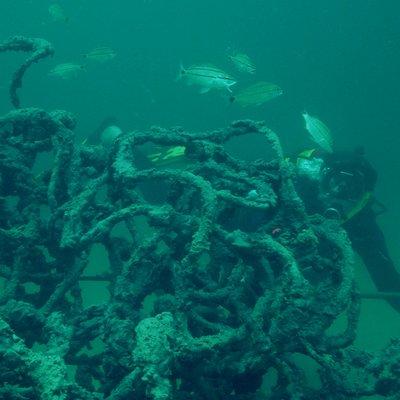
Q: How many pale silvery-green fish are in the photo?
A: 7